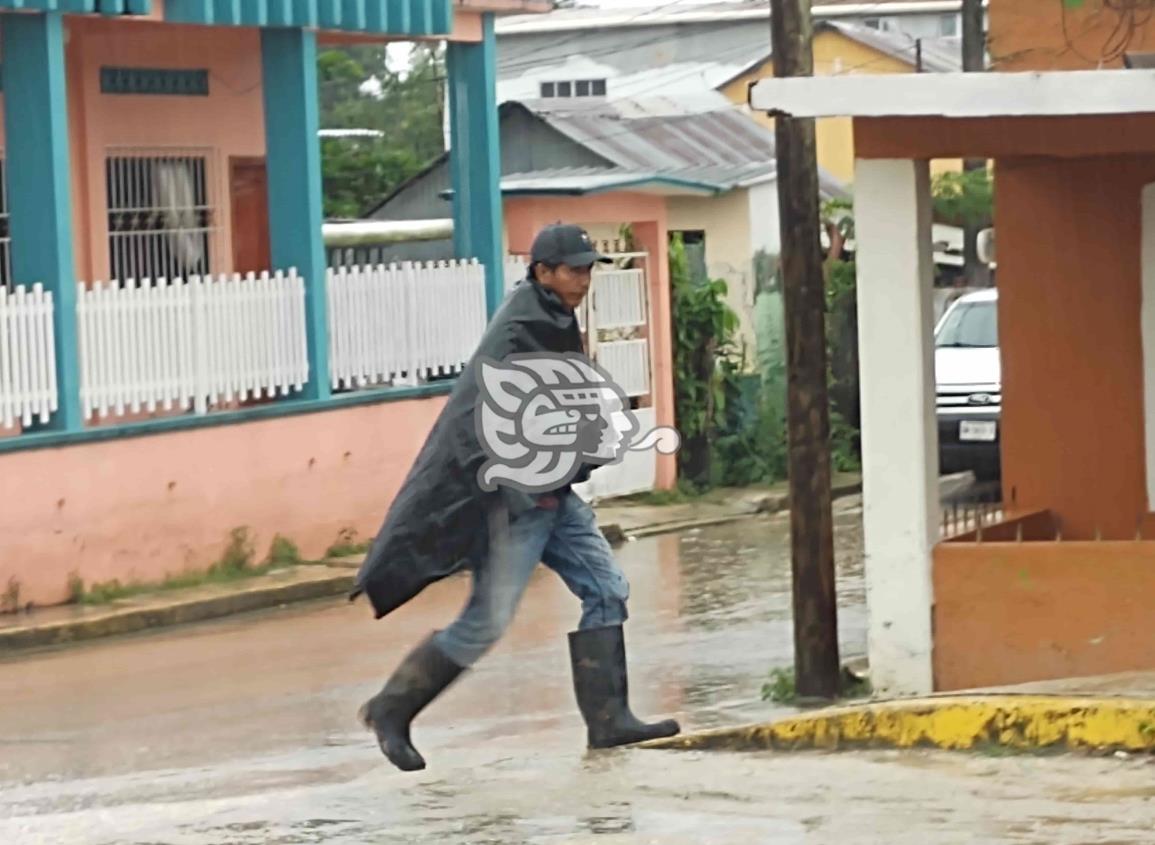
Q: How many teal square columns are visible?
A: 3